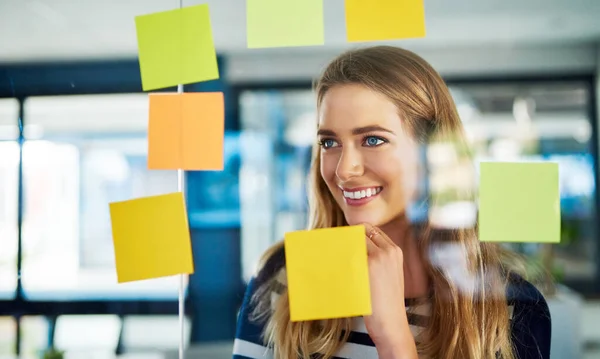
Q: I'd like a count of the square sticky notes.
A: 7